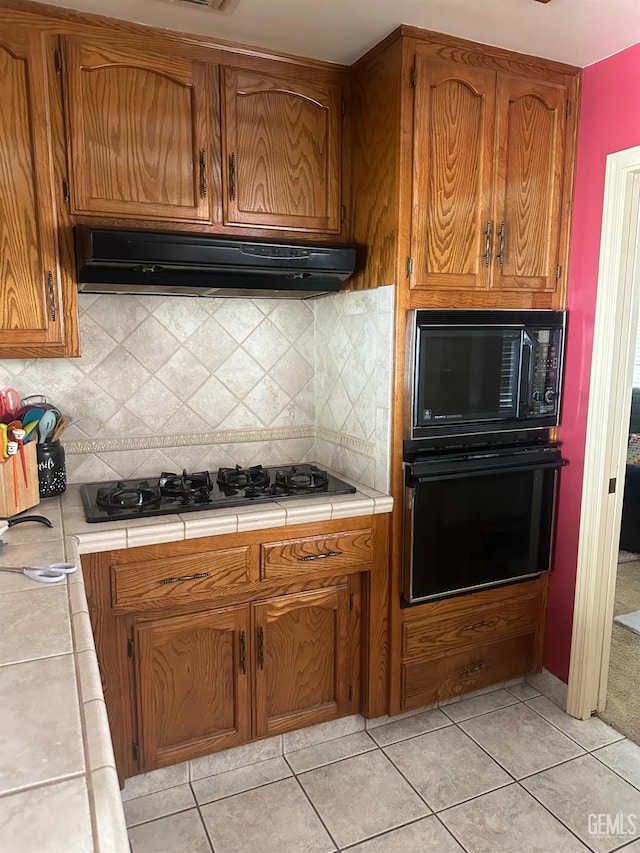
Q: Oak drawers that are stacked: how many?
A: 2